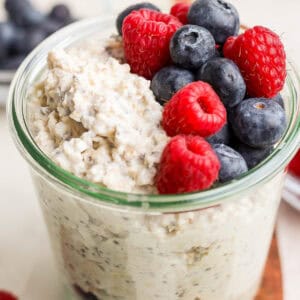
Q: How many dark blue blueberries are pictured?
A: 10